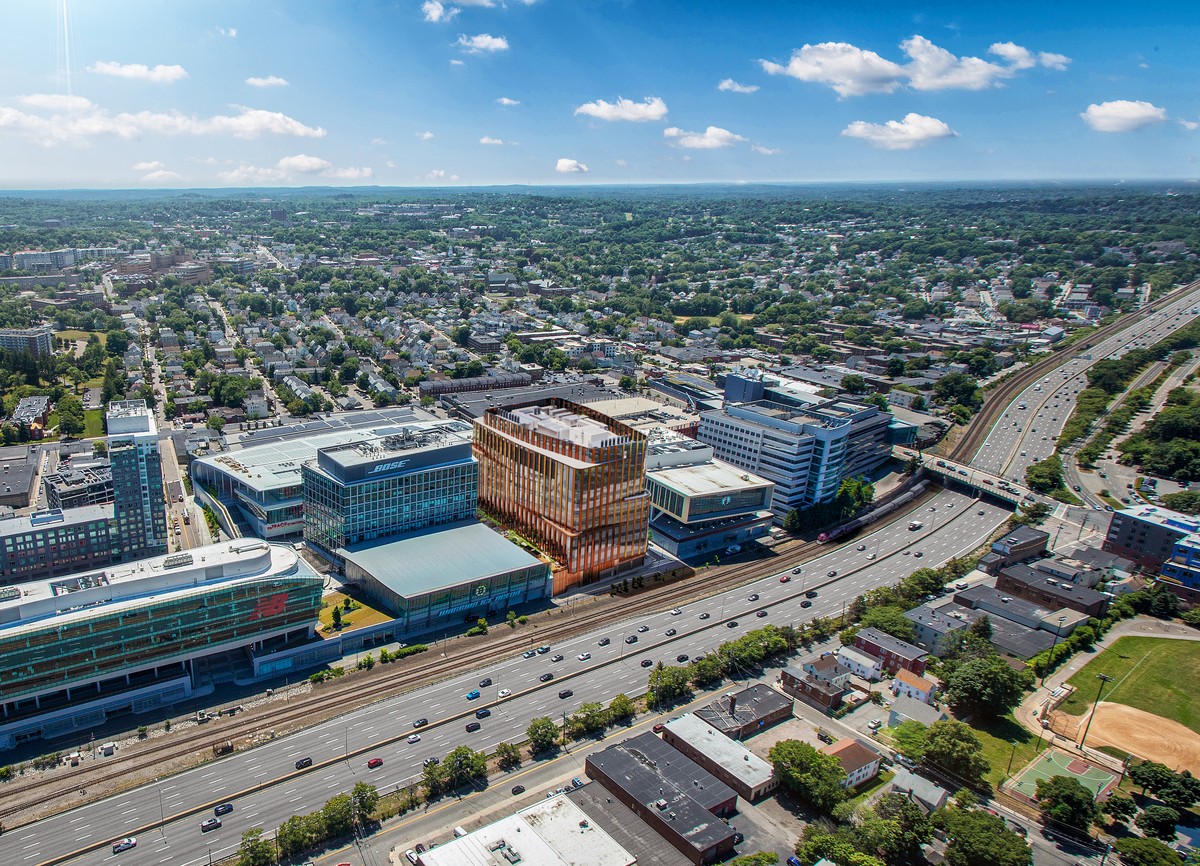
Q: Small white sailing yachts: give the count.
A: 0